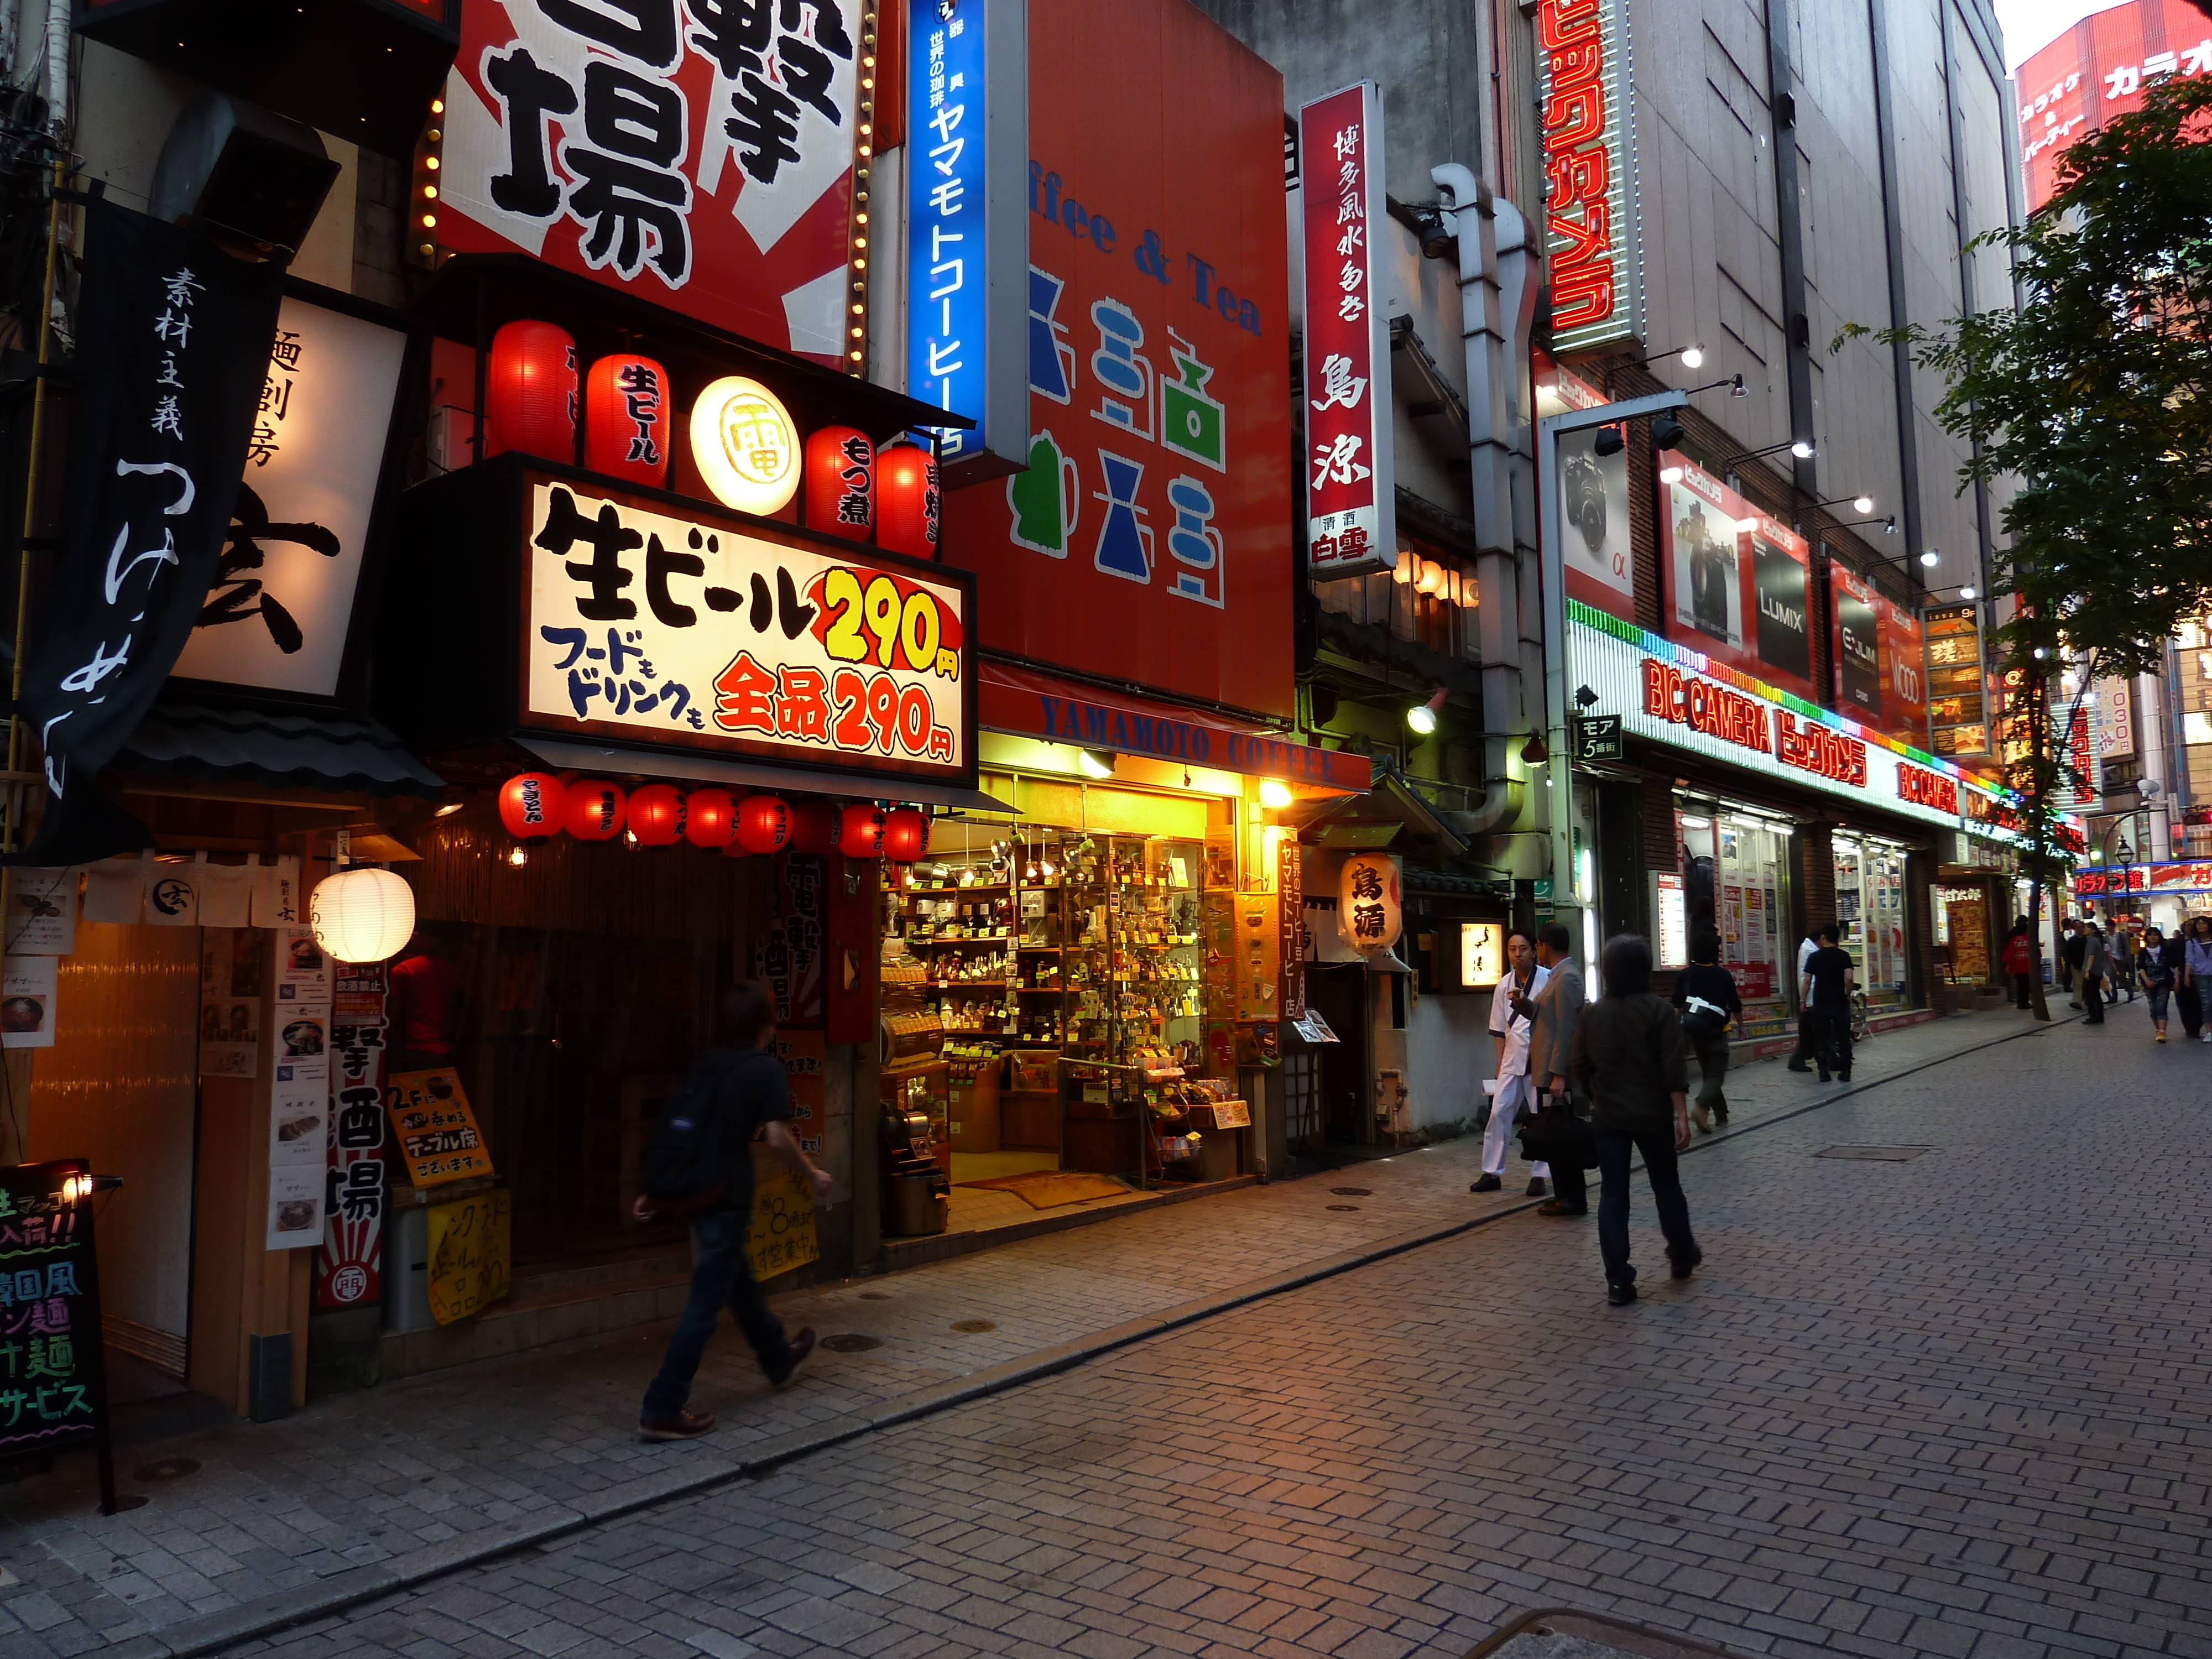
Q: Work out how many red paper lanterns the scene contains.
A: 12